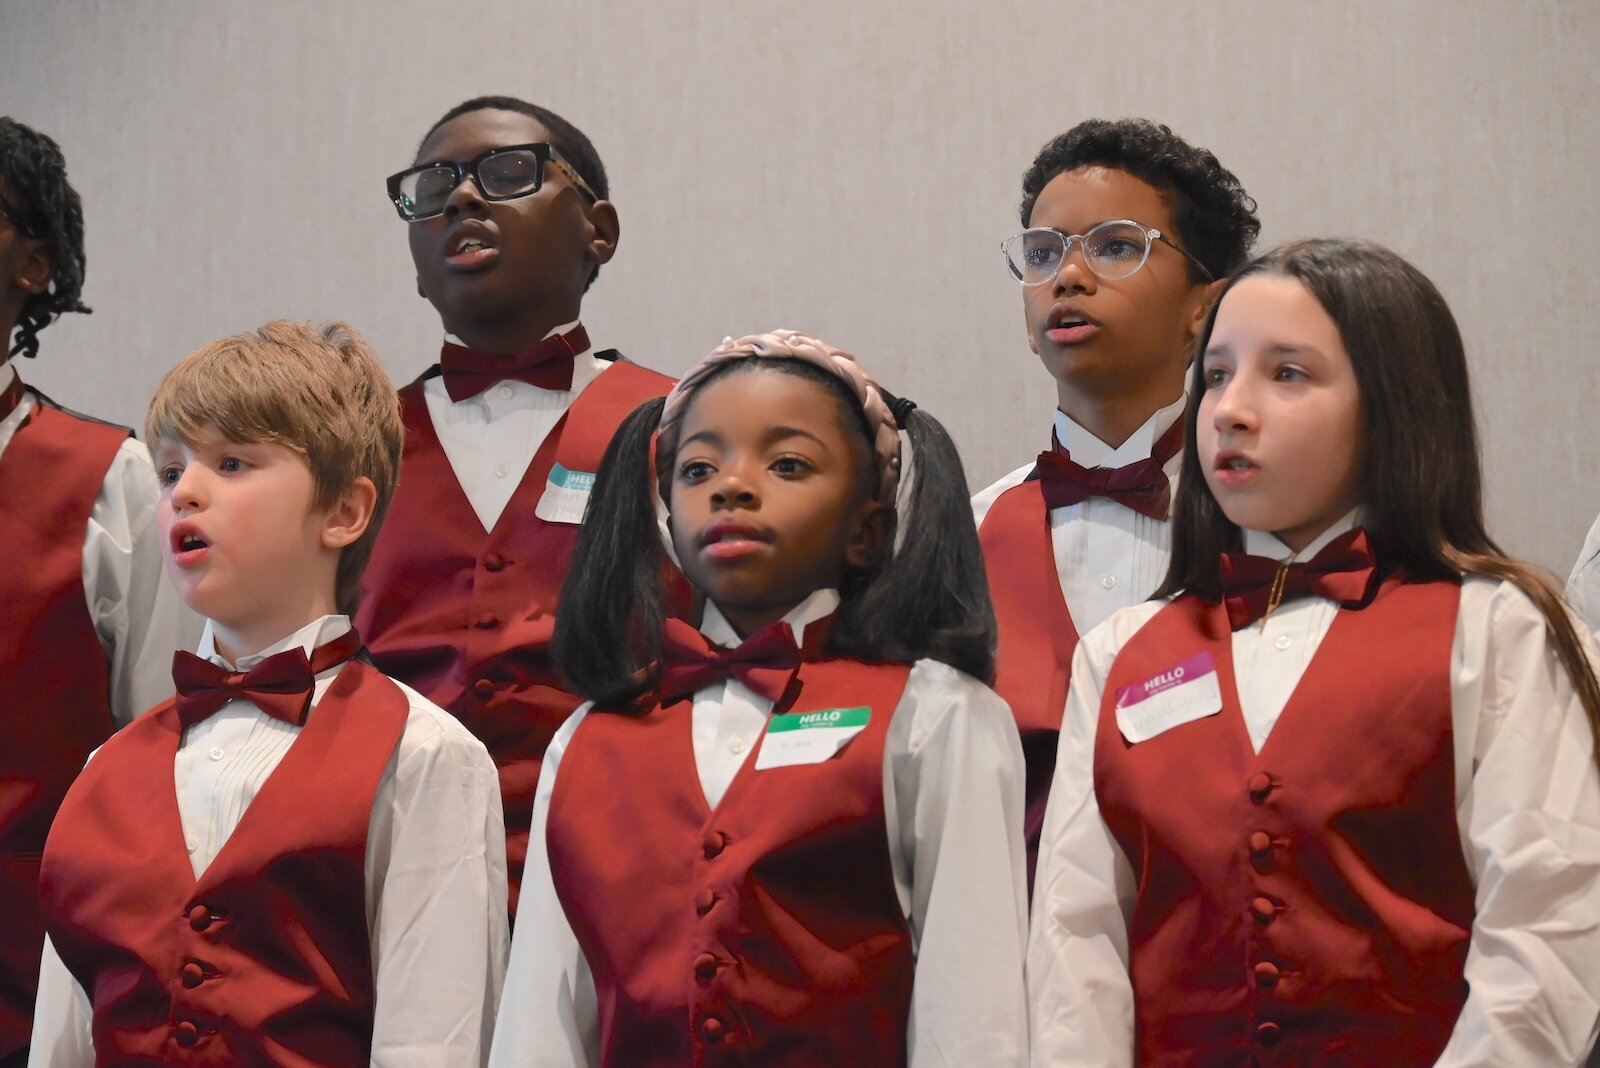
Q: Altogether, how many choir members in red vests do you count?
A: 6